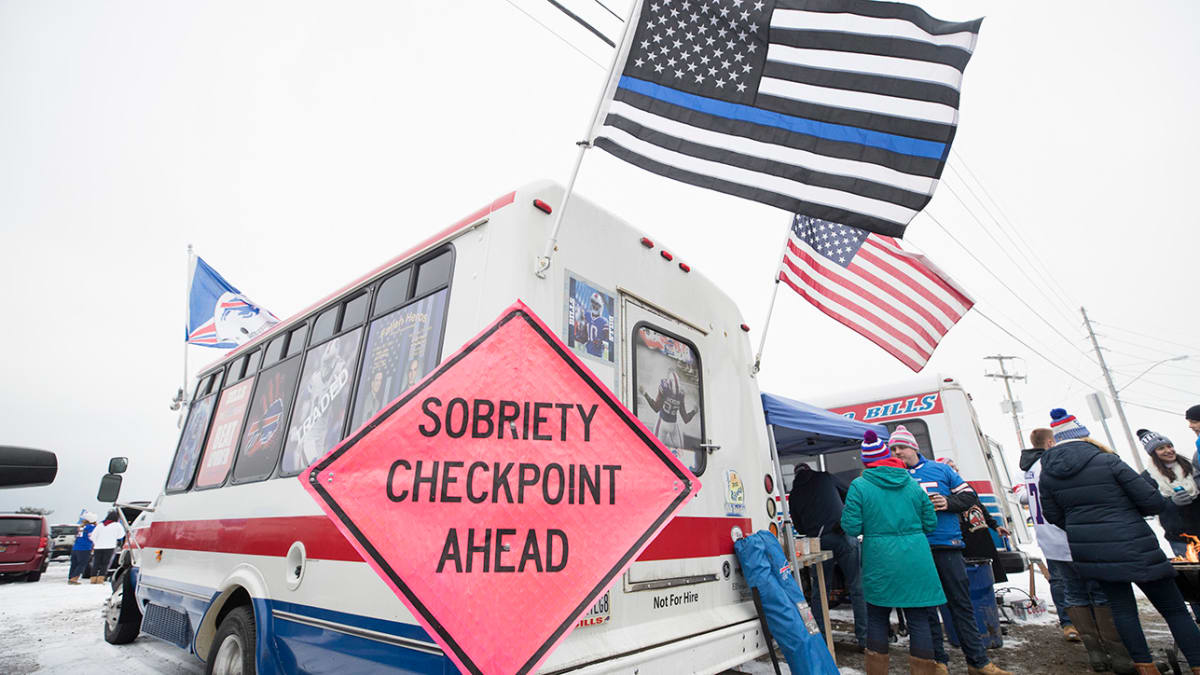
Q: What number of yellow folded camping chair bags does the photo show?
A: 0